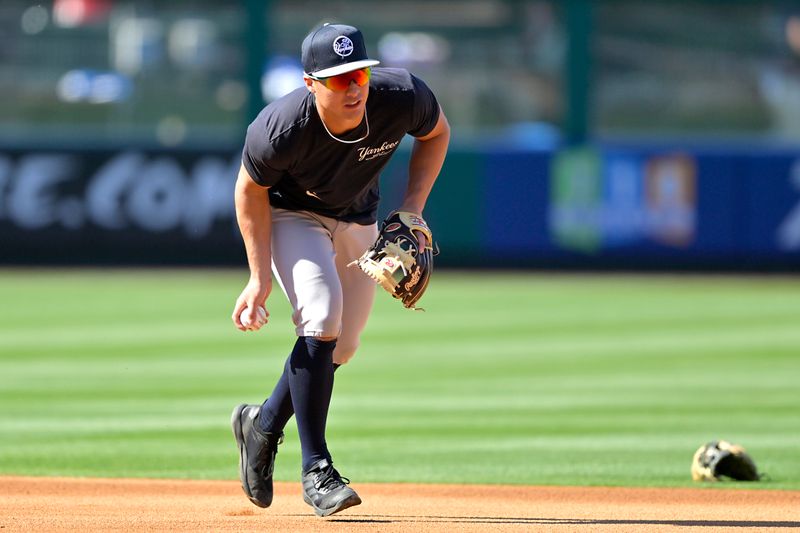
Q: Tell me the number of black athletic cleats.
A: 2